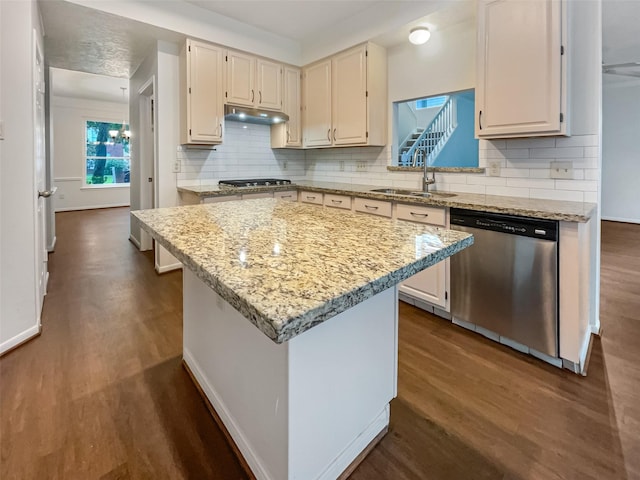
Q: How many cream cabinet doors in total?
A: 8